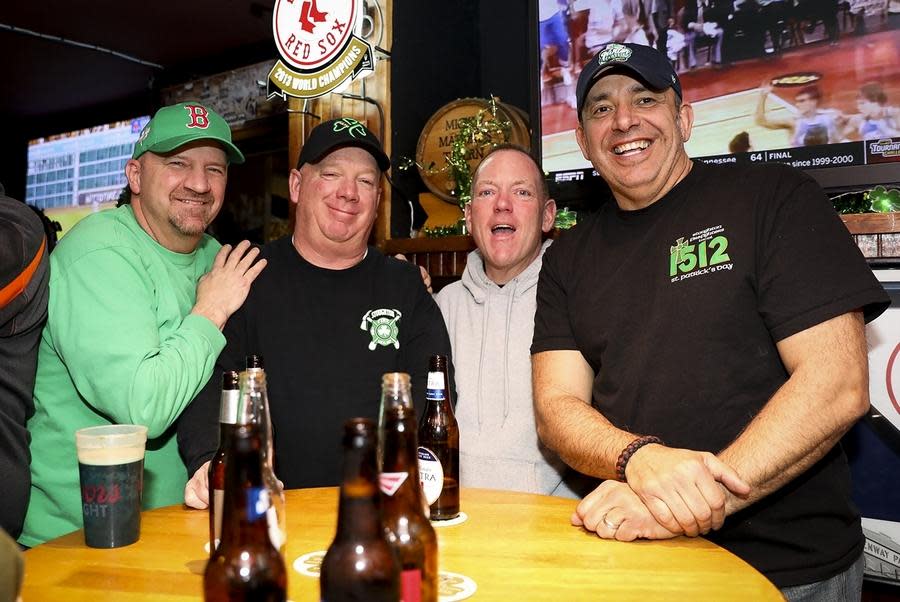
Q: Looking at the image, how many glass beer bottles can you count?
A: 8